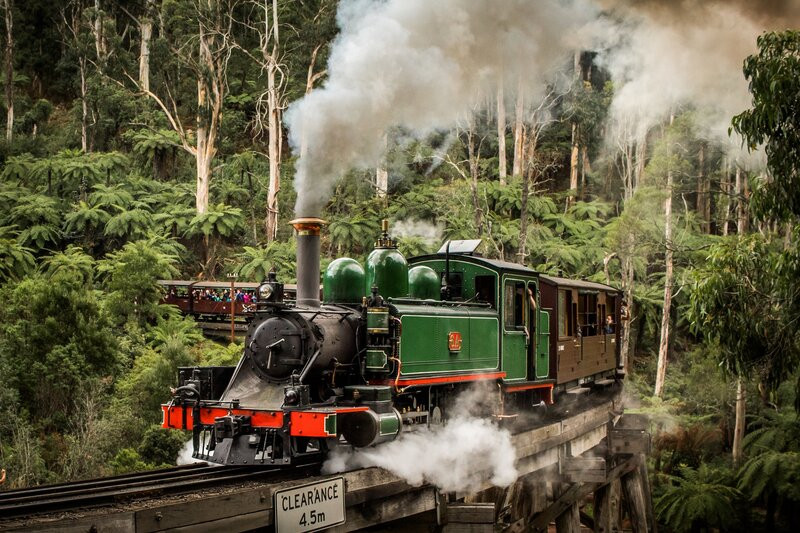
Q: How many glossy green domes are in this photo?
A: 3